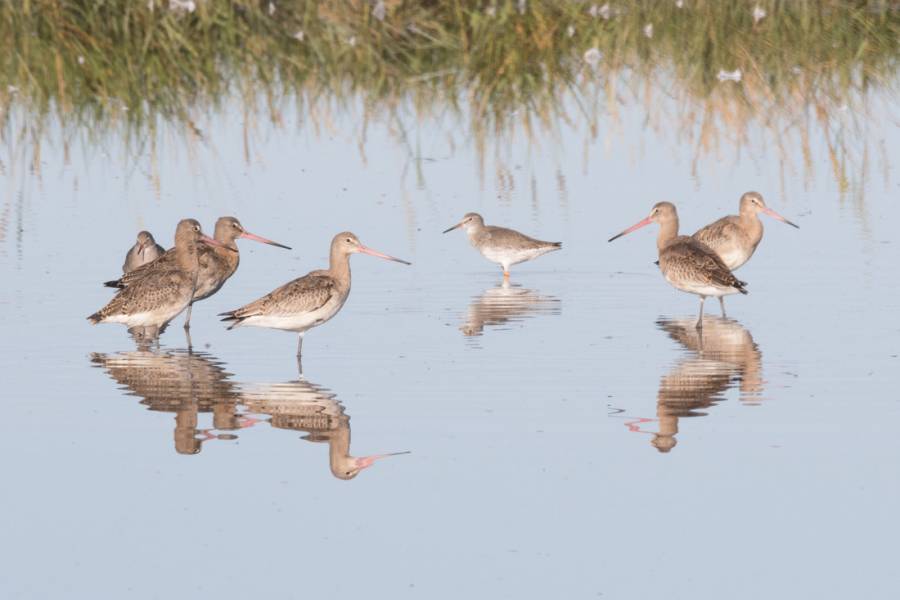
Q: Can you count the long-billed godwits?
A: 5